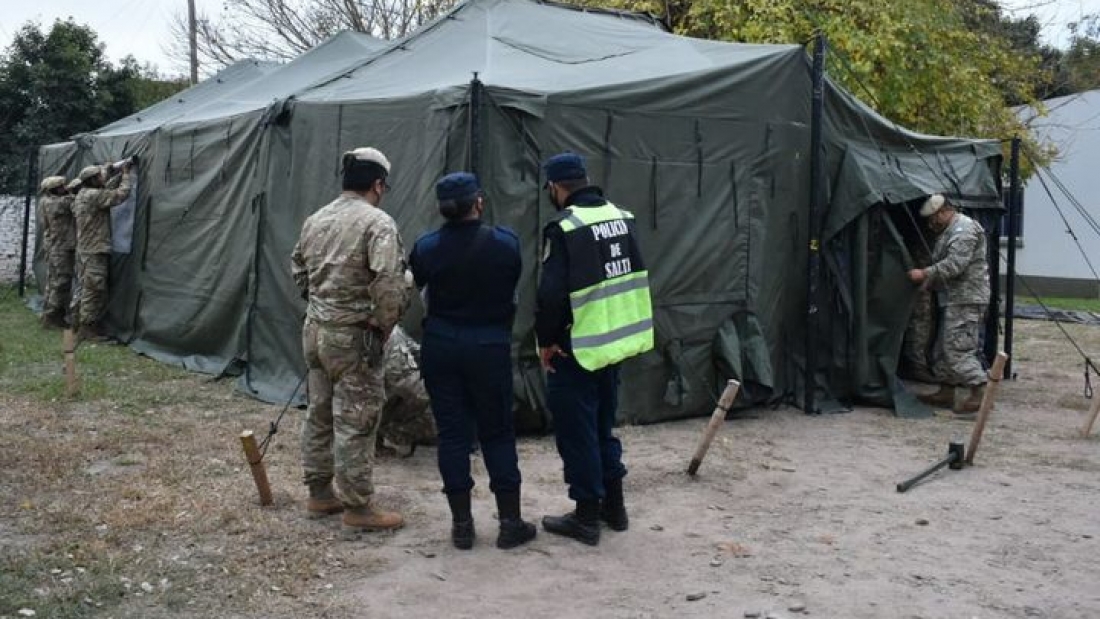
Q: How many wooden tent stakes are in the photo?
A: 5